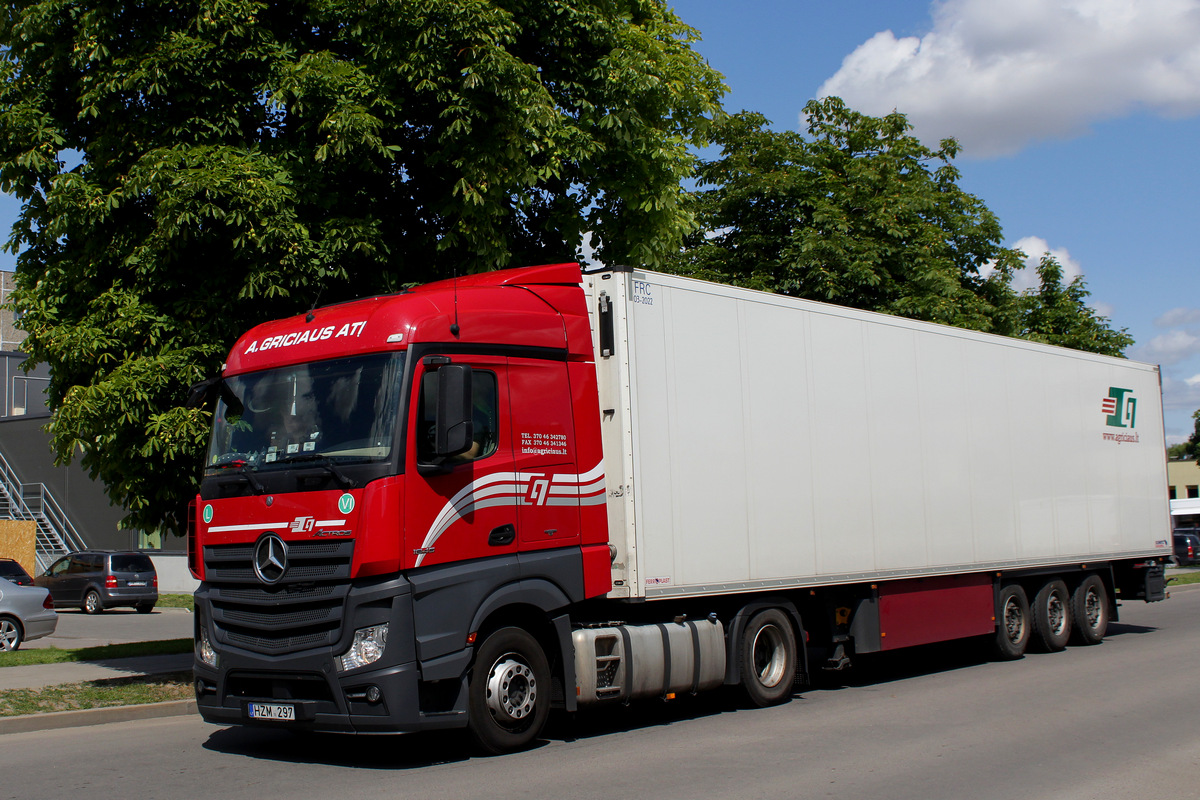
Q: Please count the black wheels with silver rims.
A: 7